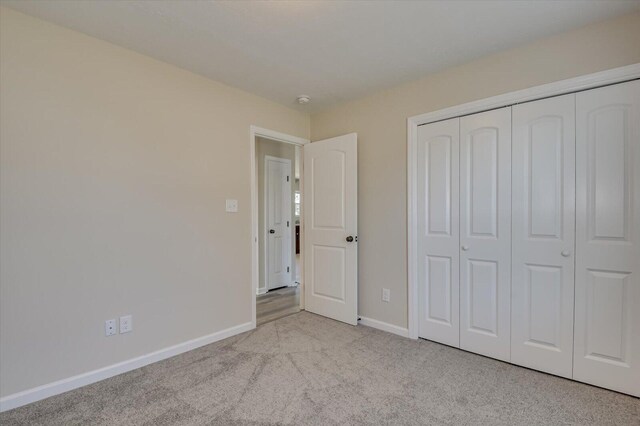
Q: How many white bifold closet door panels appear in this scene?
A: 4